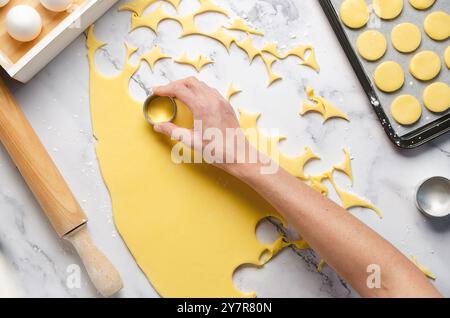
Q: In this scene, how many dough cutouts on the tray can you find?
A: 11